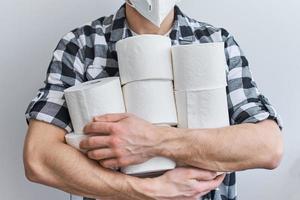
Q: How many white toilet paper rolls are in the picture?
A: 7